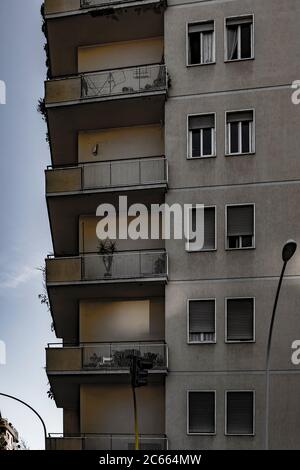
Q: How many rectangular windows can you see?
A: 10